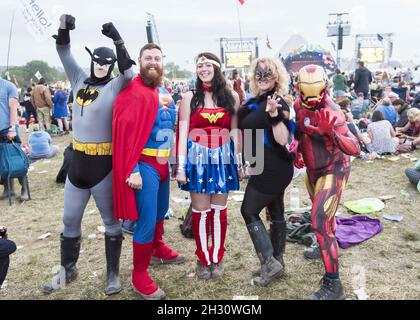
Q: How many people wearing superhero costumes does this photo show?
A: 5